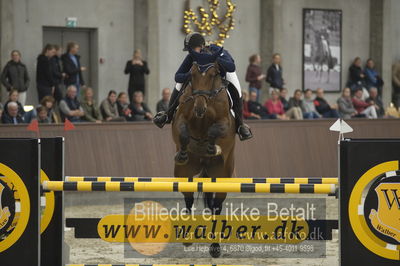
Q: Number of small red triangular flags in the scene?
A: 2